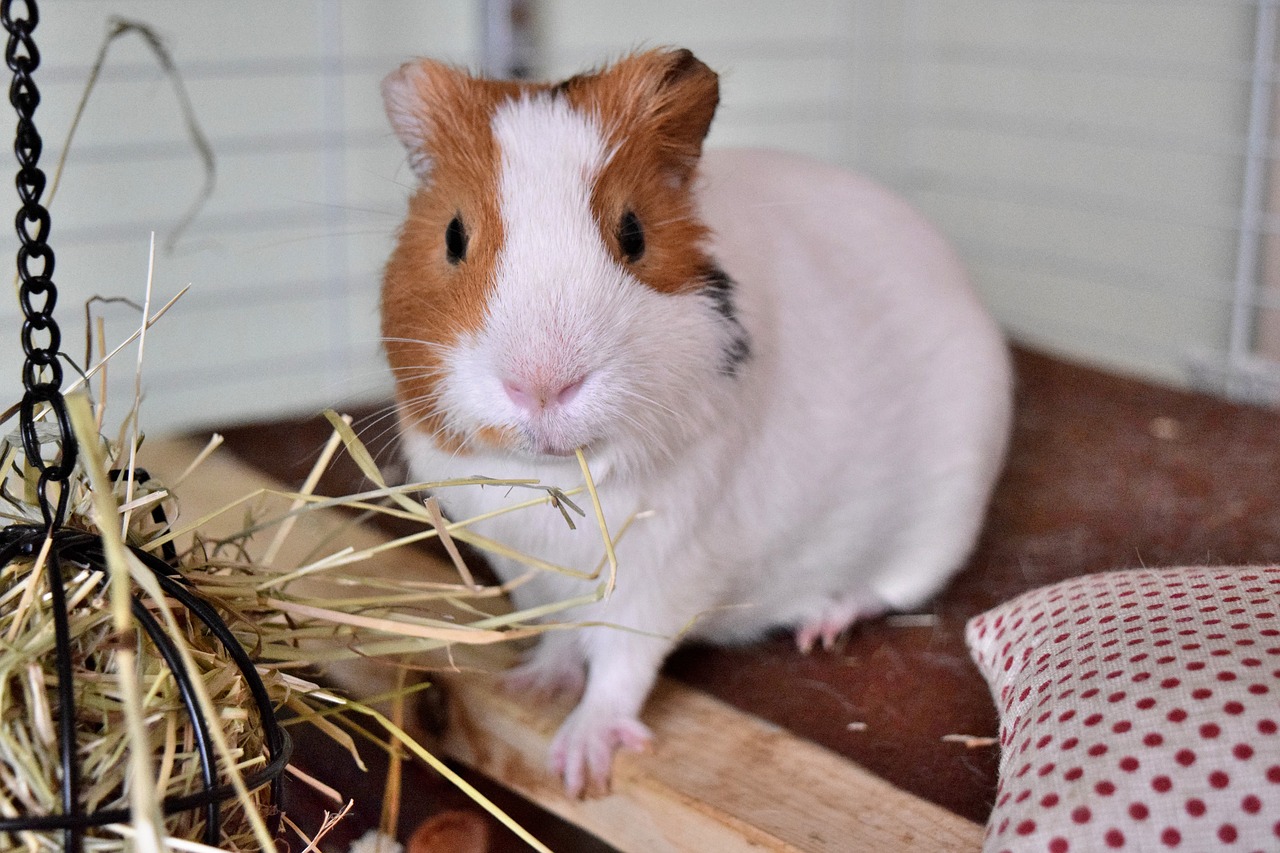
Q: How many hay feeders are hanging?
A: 1